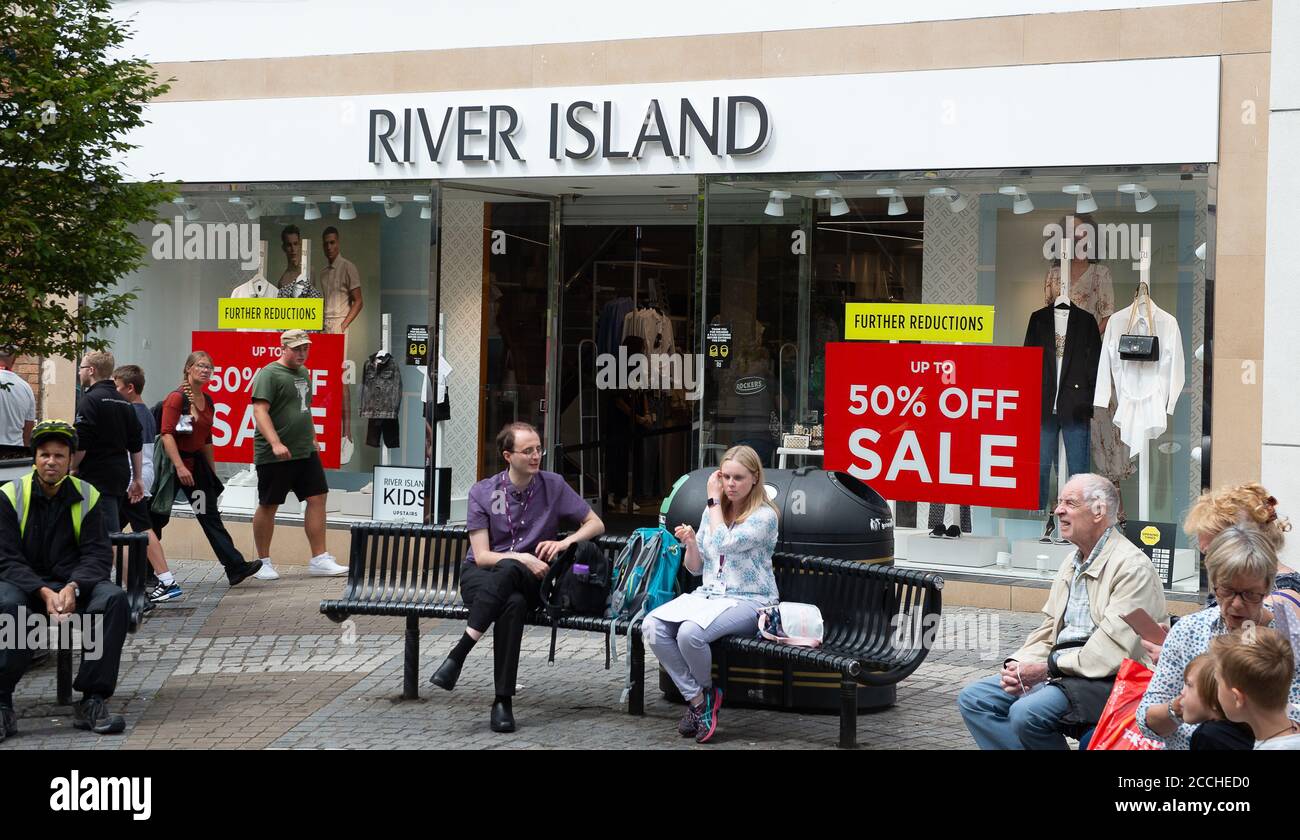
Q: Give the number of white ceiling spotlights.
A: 13